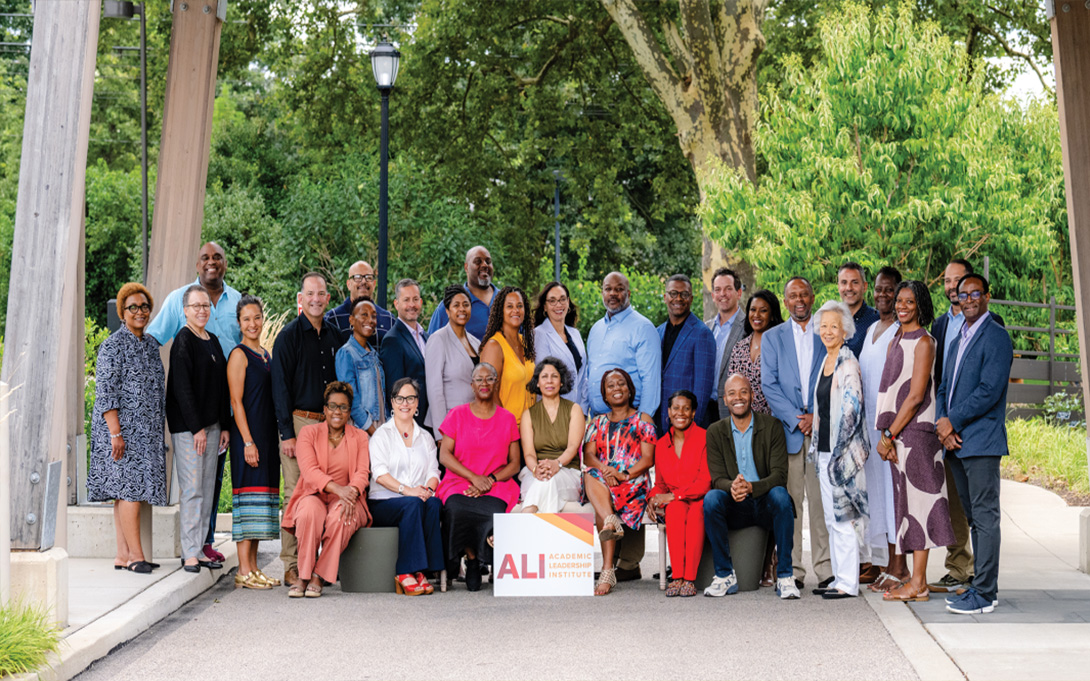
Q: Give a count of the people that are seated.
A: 7